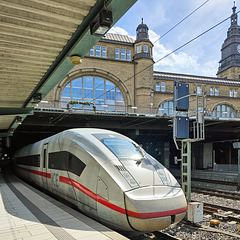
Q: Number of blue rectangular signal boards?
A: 2